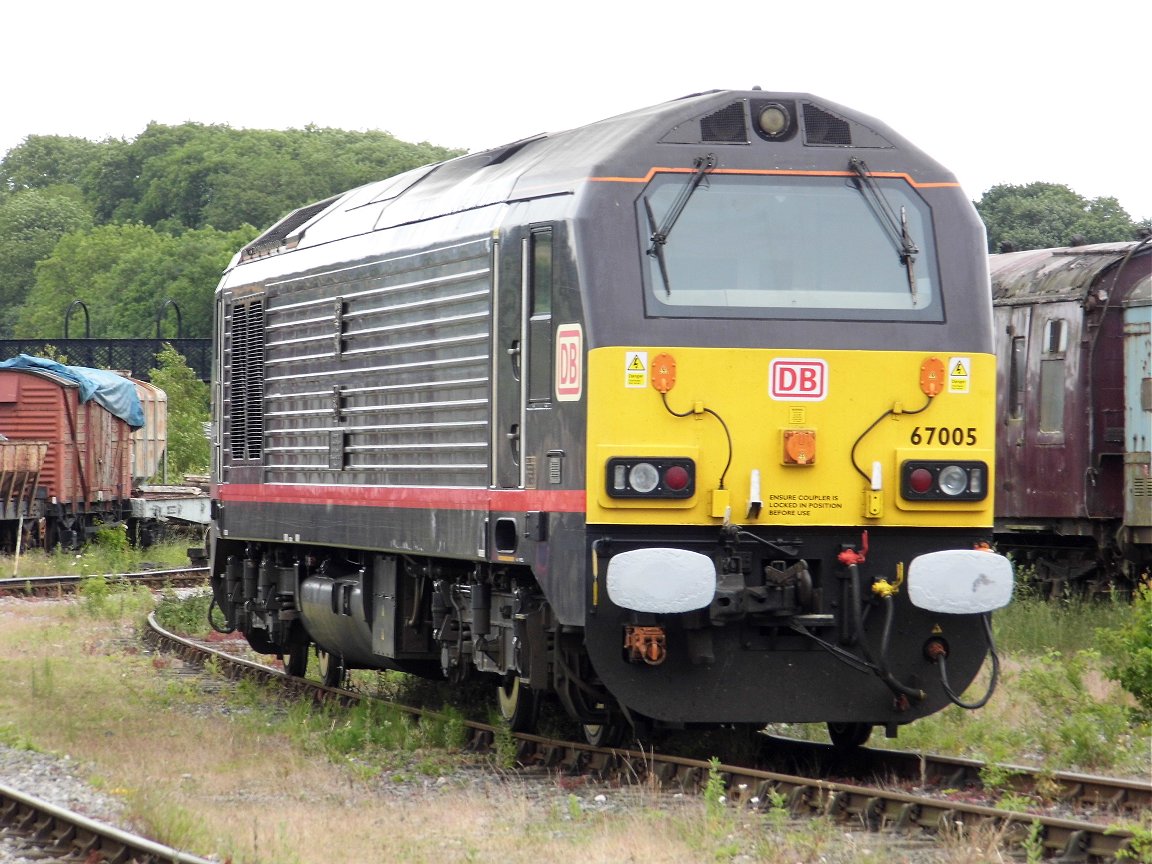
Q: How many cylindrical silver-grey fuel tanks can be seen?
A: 1